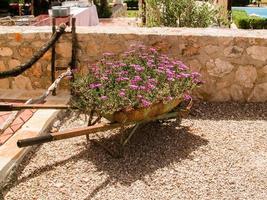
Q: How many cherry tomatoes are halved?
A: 0